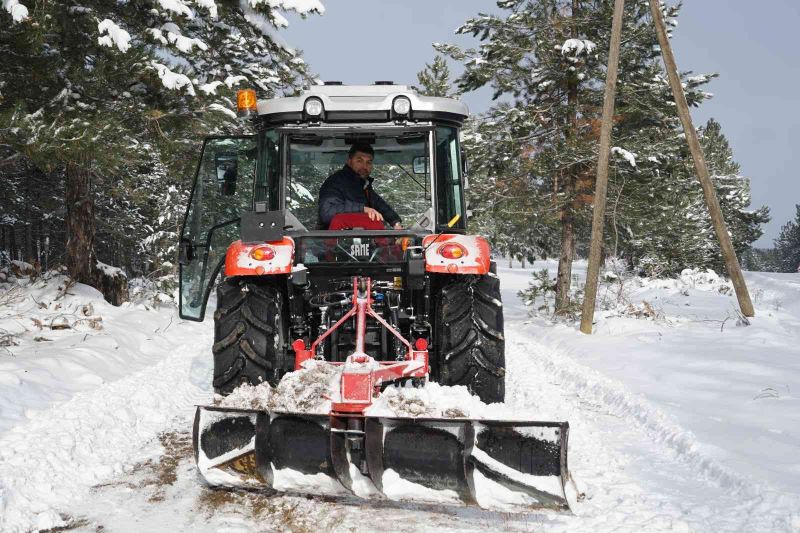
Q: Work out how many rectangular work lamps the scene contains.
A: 0